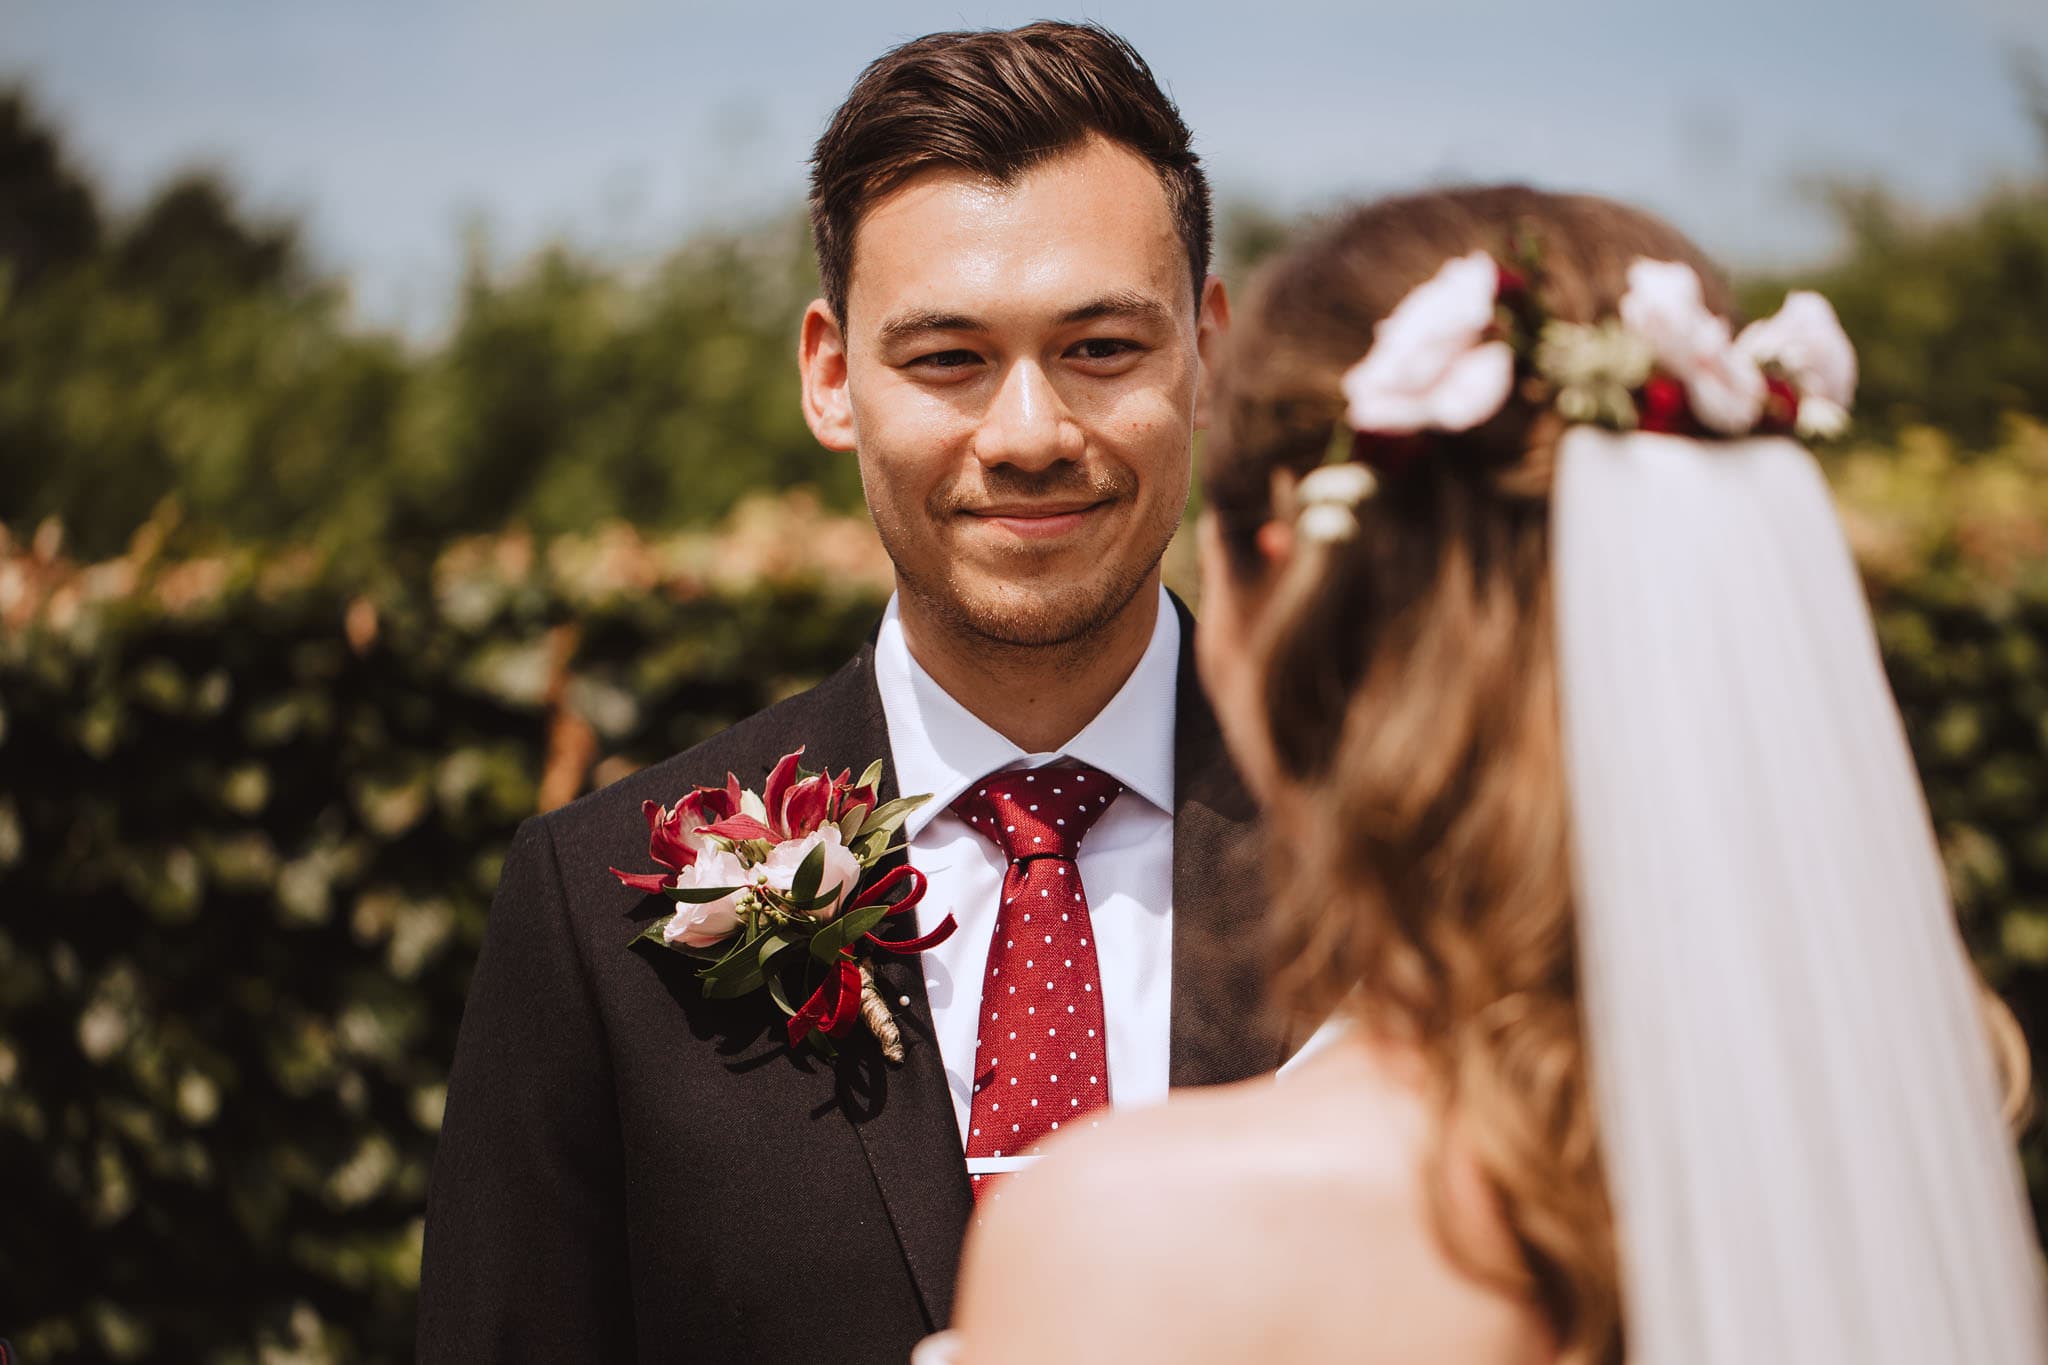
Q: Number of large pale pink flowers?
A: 5